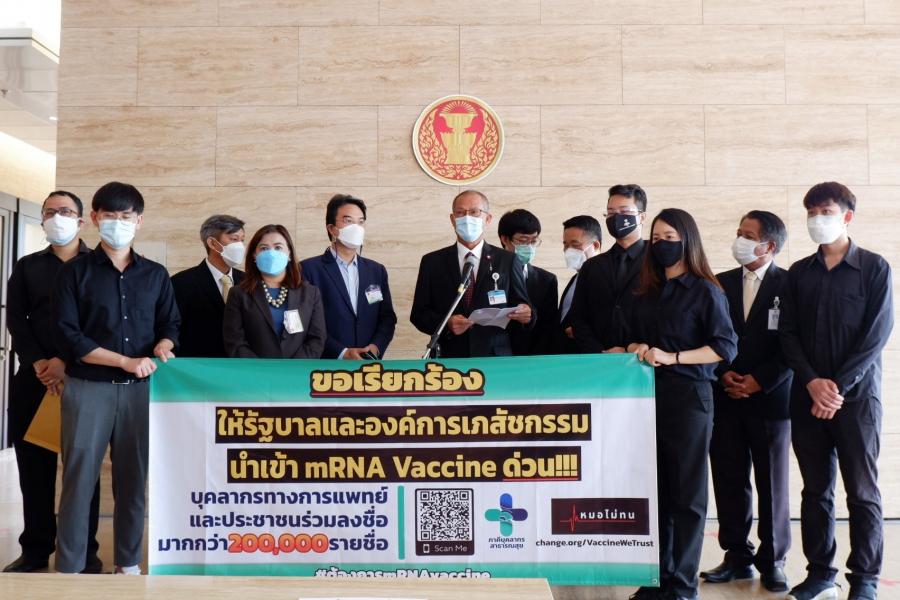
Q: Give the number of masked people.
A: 12